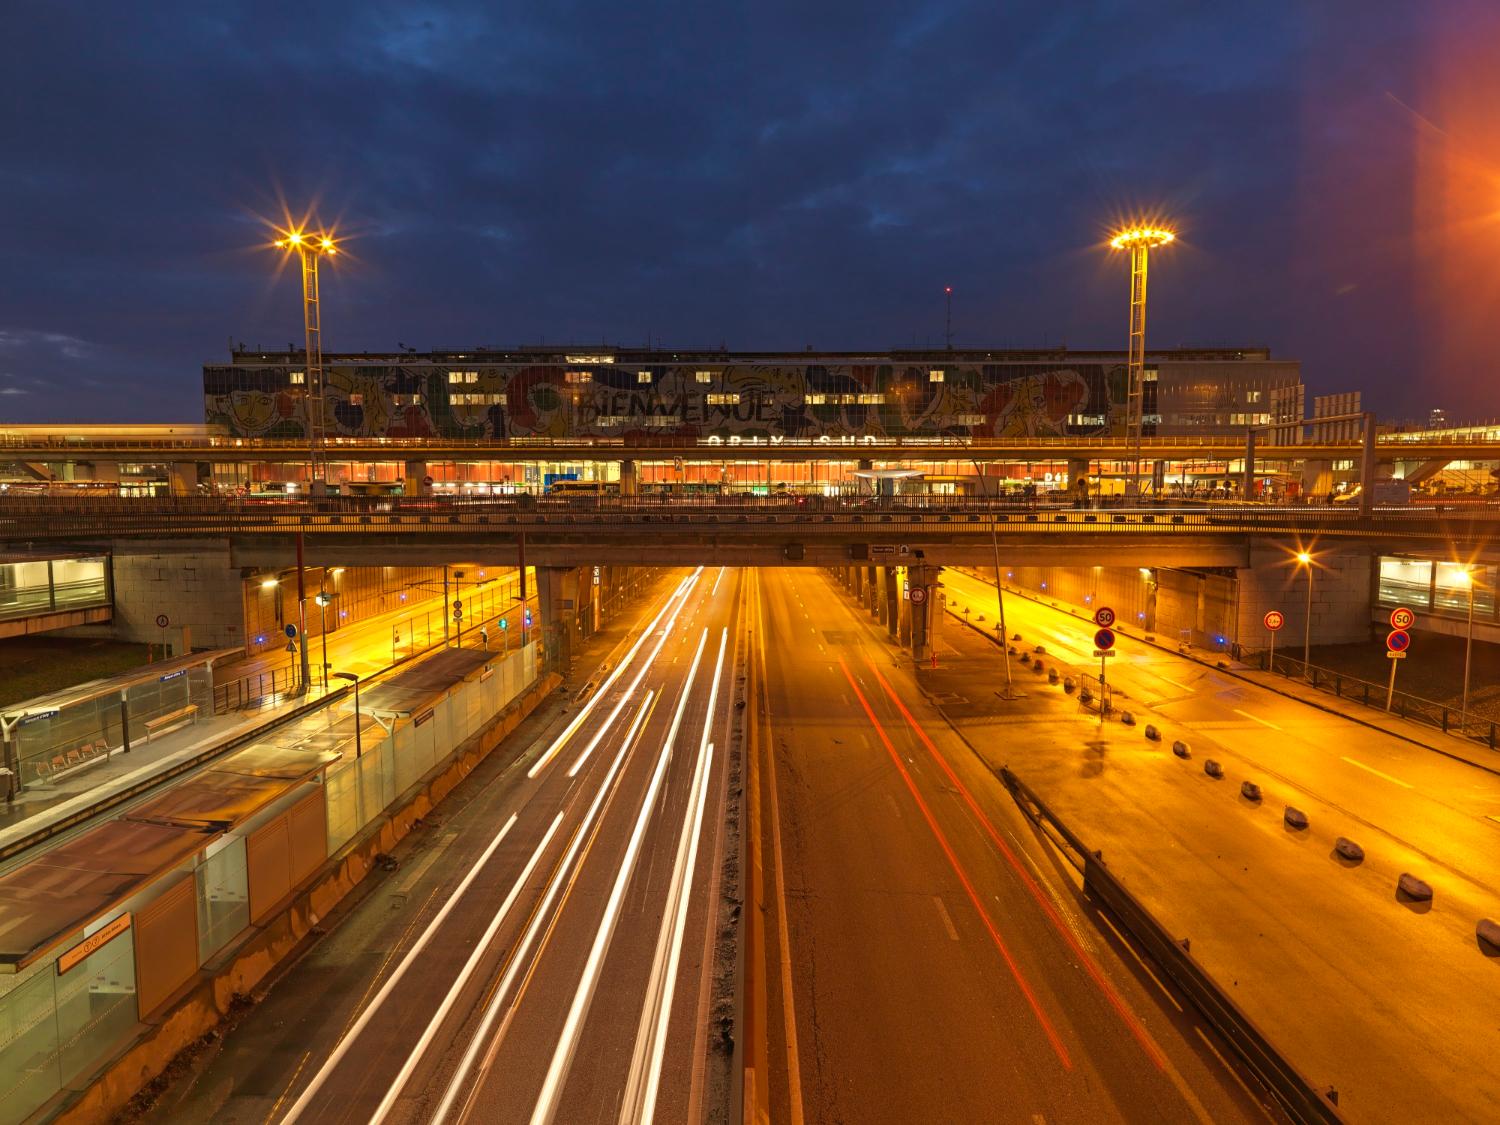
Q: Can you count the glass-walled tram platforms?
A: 2